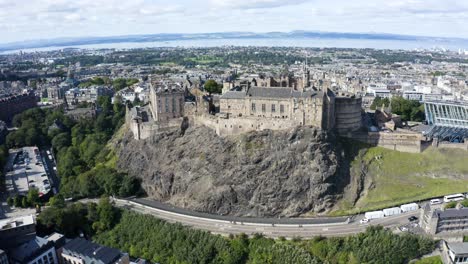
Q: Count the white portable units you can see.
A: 3